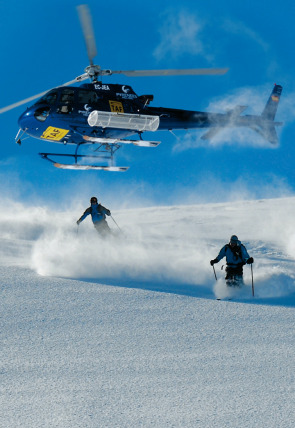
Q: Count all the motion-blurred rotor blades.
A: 3